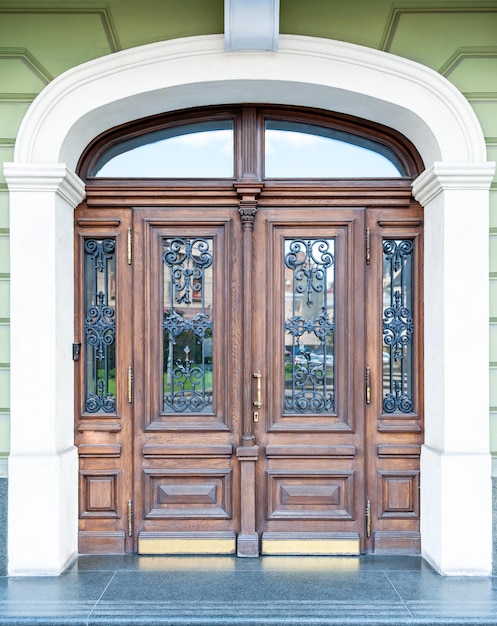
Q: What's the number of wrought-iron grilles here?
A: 4